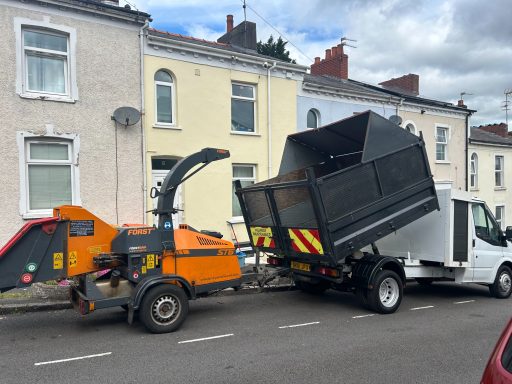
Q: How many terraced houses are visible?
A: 5